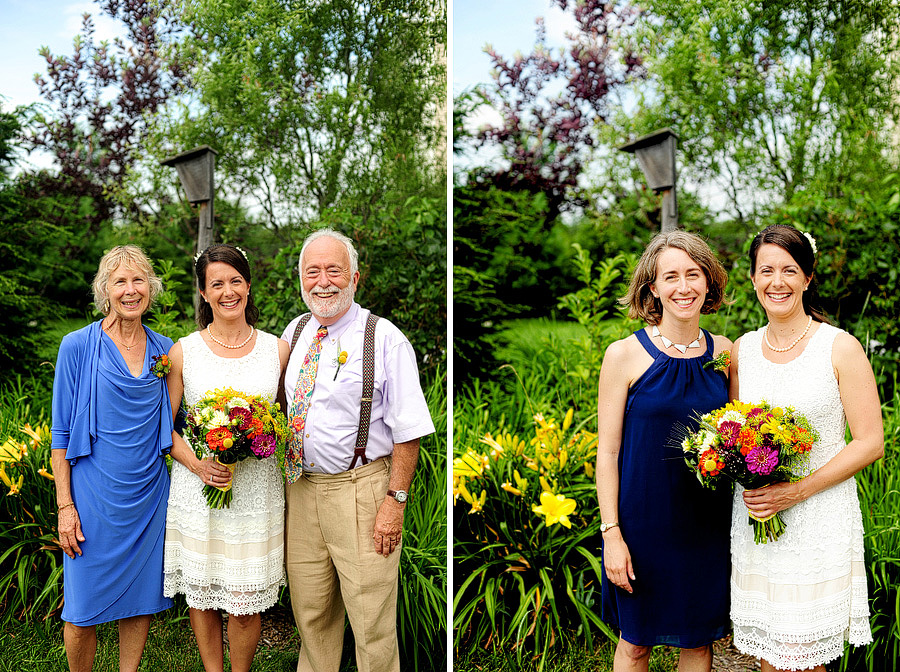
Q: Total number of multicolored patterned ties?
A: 1